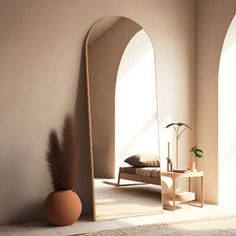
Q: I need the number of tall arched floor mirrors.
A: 1